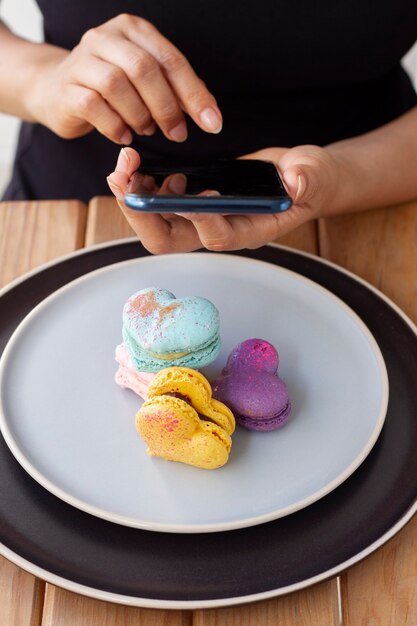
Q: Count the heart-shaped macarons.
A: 4